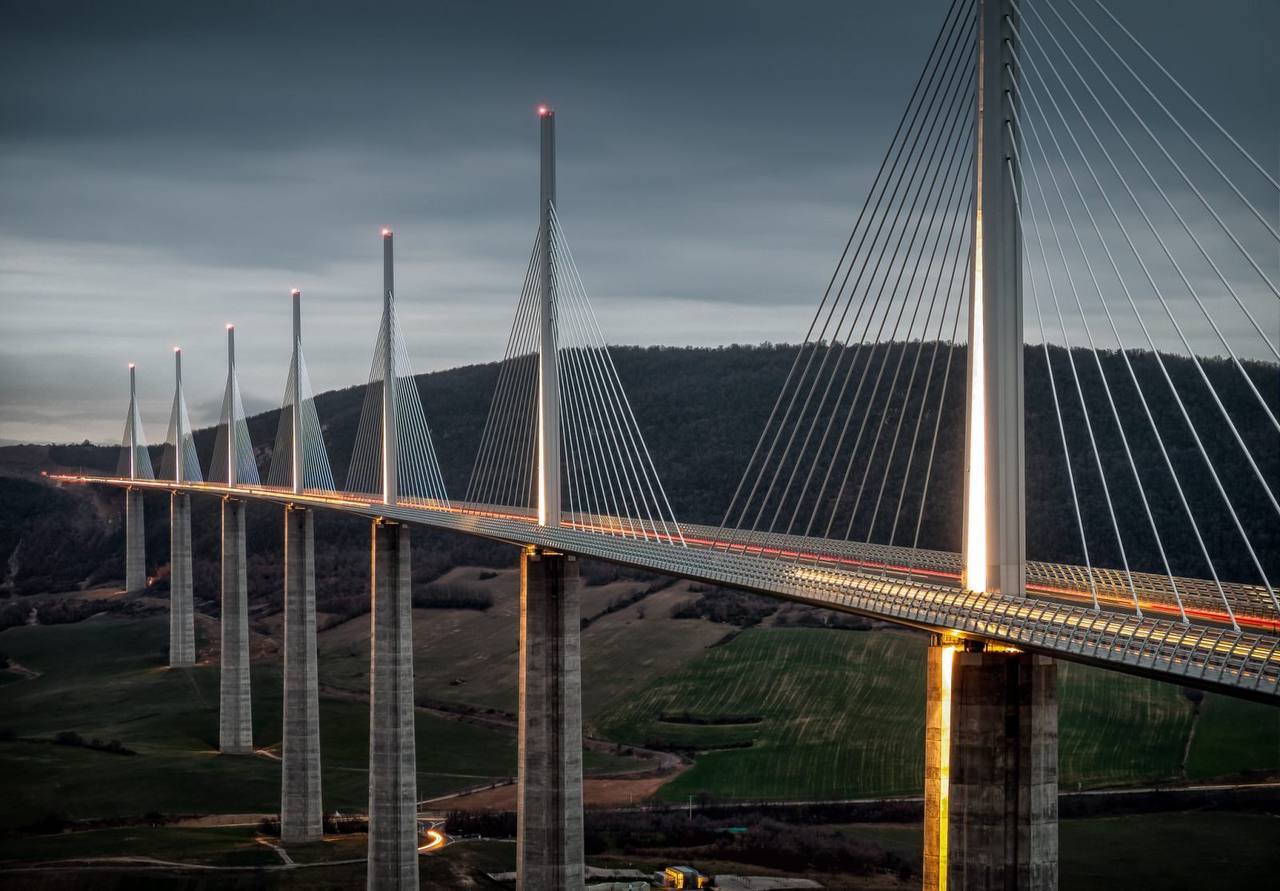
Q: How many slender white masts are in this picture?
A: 7